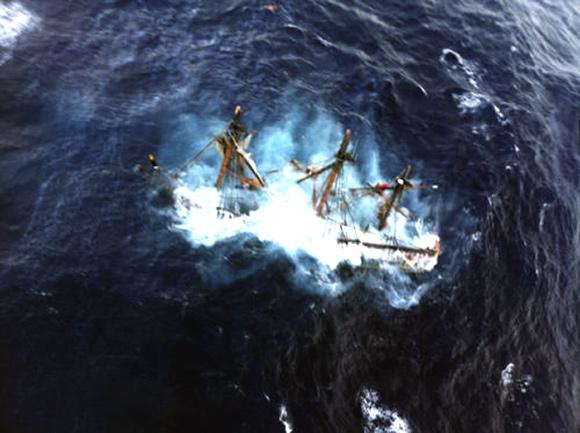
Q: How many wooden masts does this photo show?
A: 3